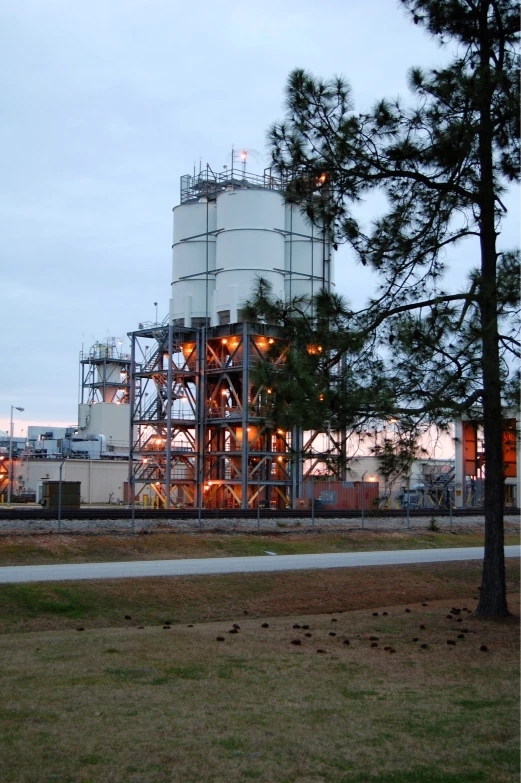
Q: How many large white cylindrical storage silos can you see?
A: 3